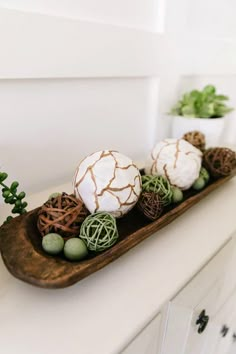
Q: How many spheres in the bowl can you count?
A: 14